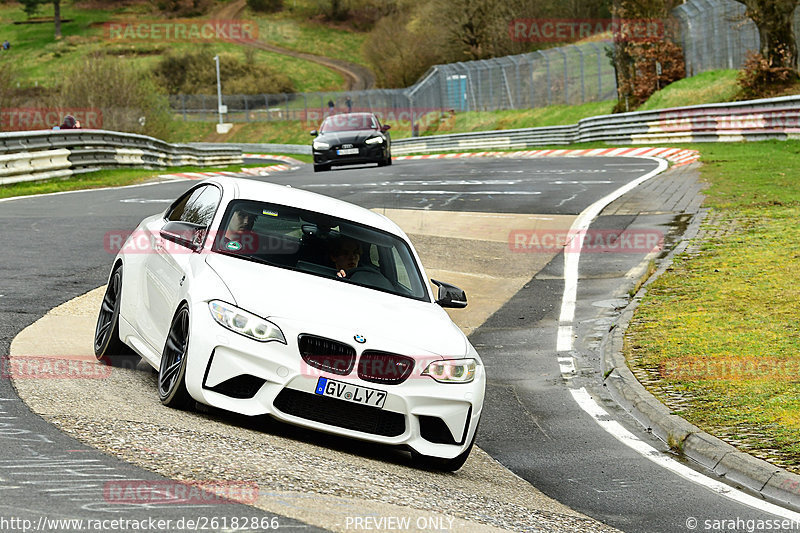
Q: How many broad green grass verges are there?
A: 1